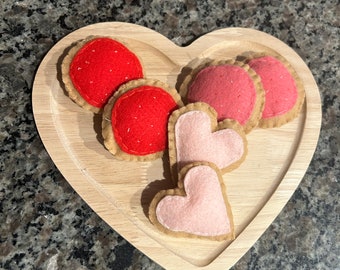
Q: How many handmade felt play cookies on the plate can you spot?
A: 6